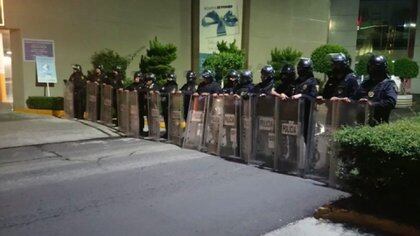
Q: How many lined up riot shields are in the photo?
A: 15